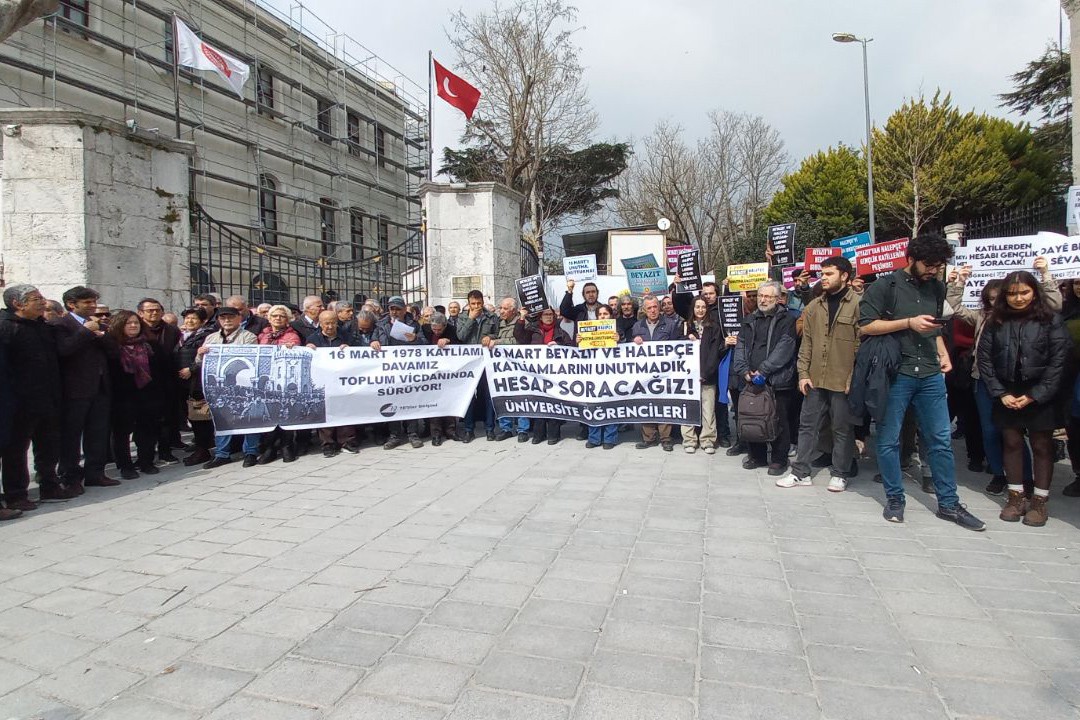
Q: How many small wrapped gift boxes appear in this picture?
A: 0